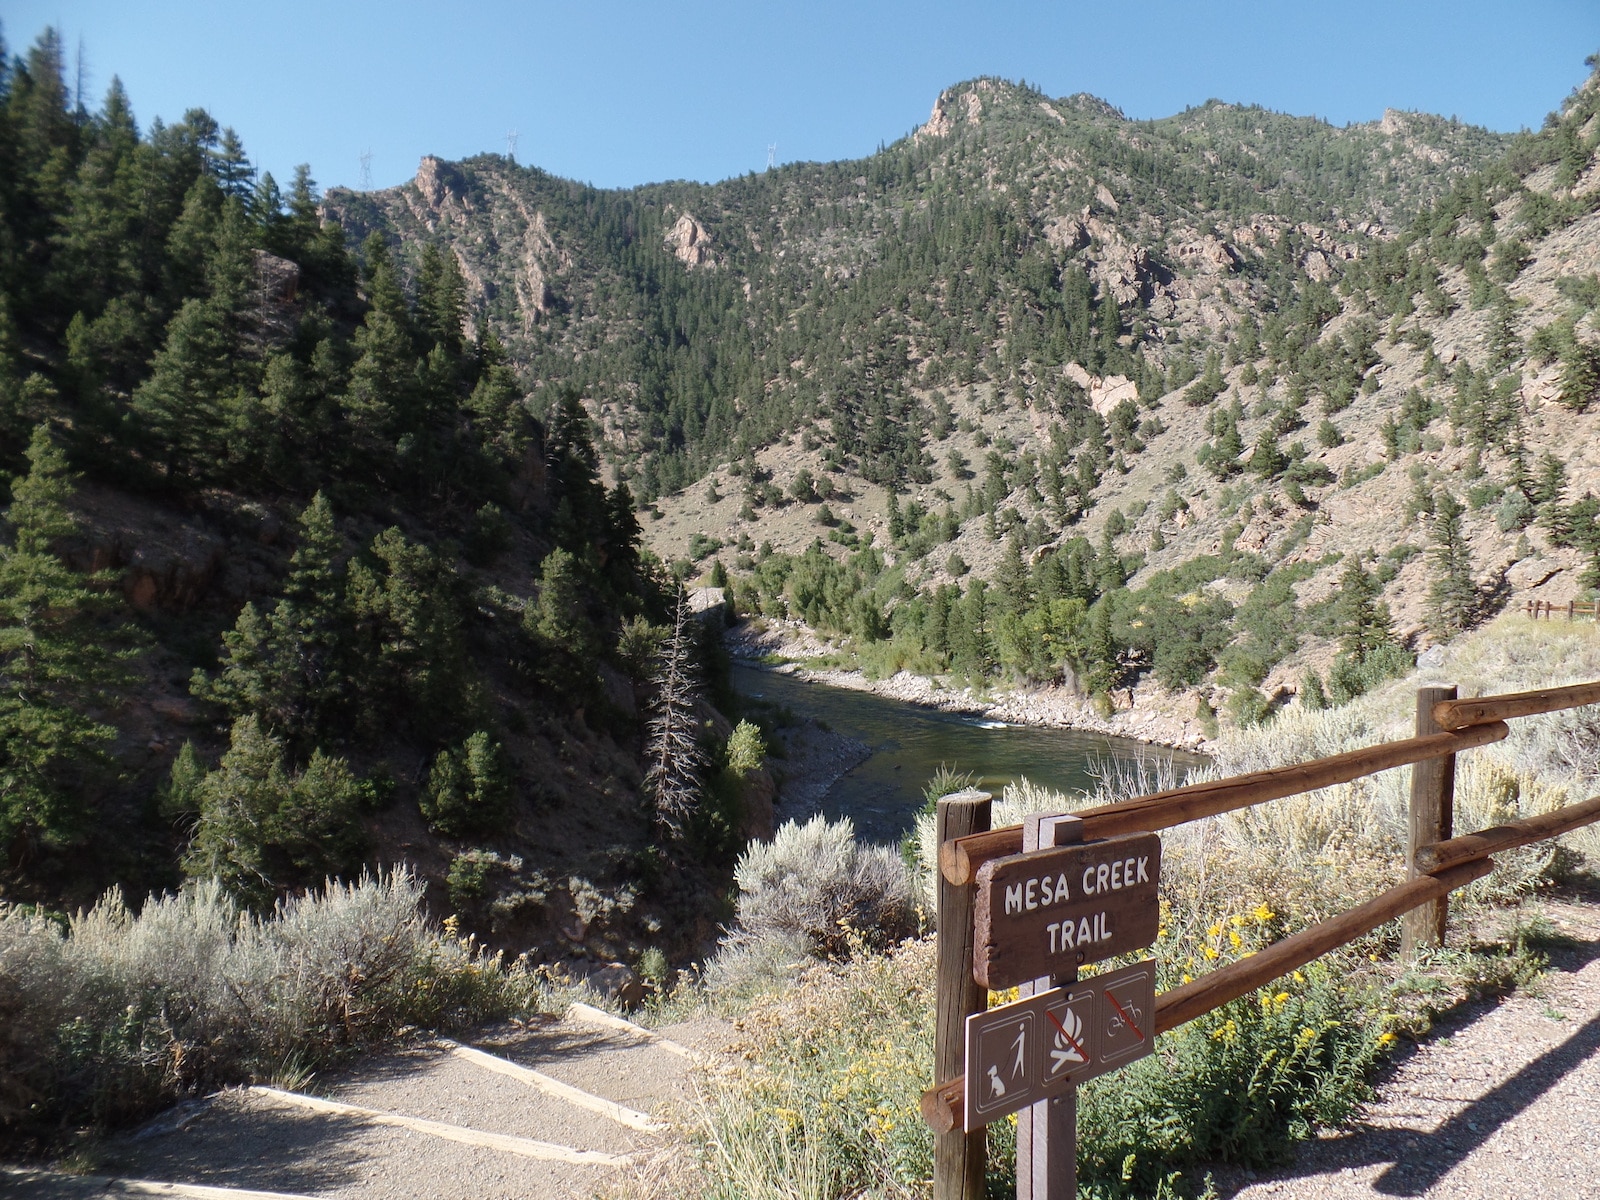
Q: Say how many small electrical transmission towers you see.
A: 3